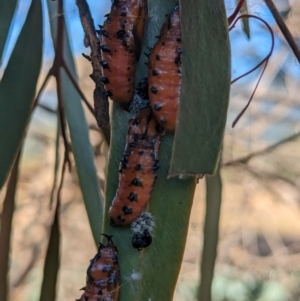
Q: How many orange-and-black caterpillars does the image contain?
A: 4